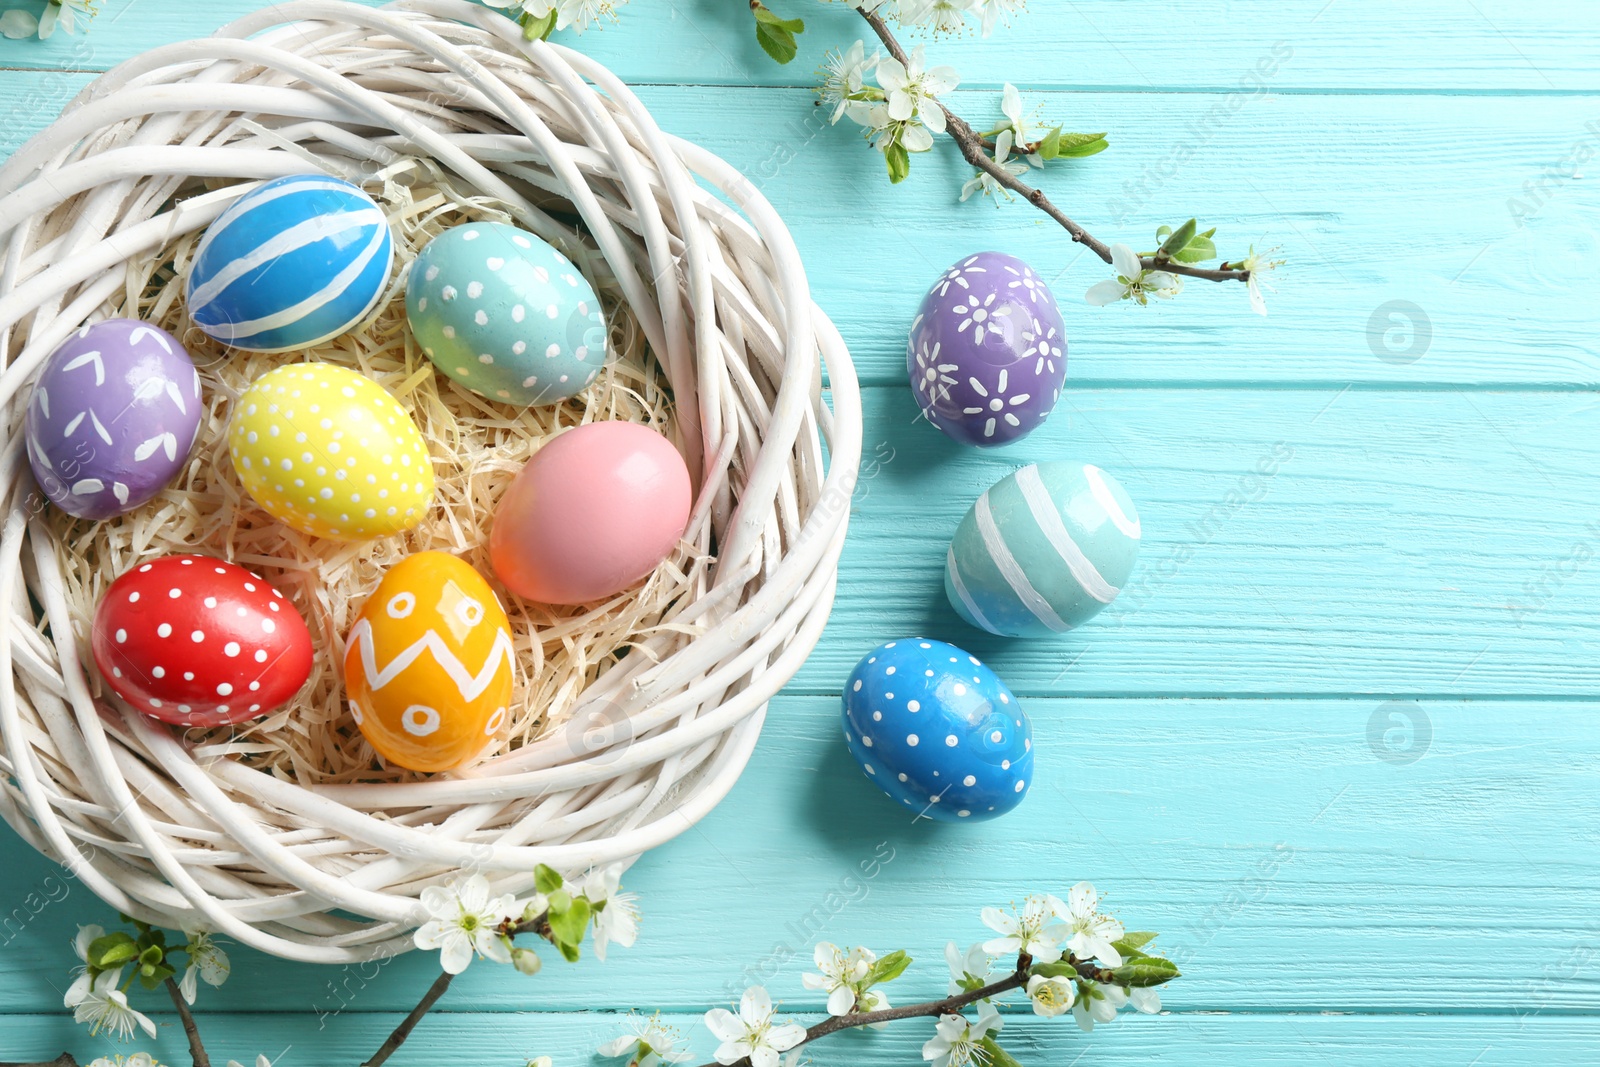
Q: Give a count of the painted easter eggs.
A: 10